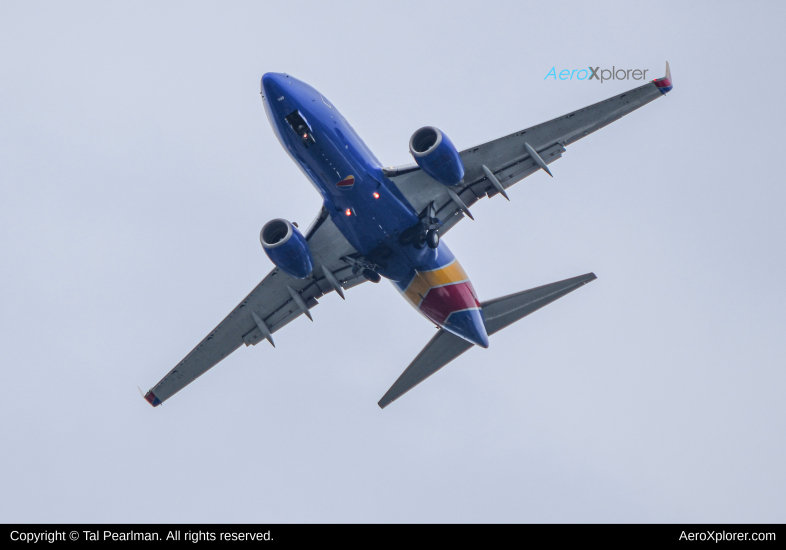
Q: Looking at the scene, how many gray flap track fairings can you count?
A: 6